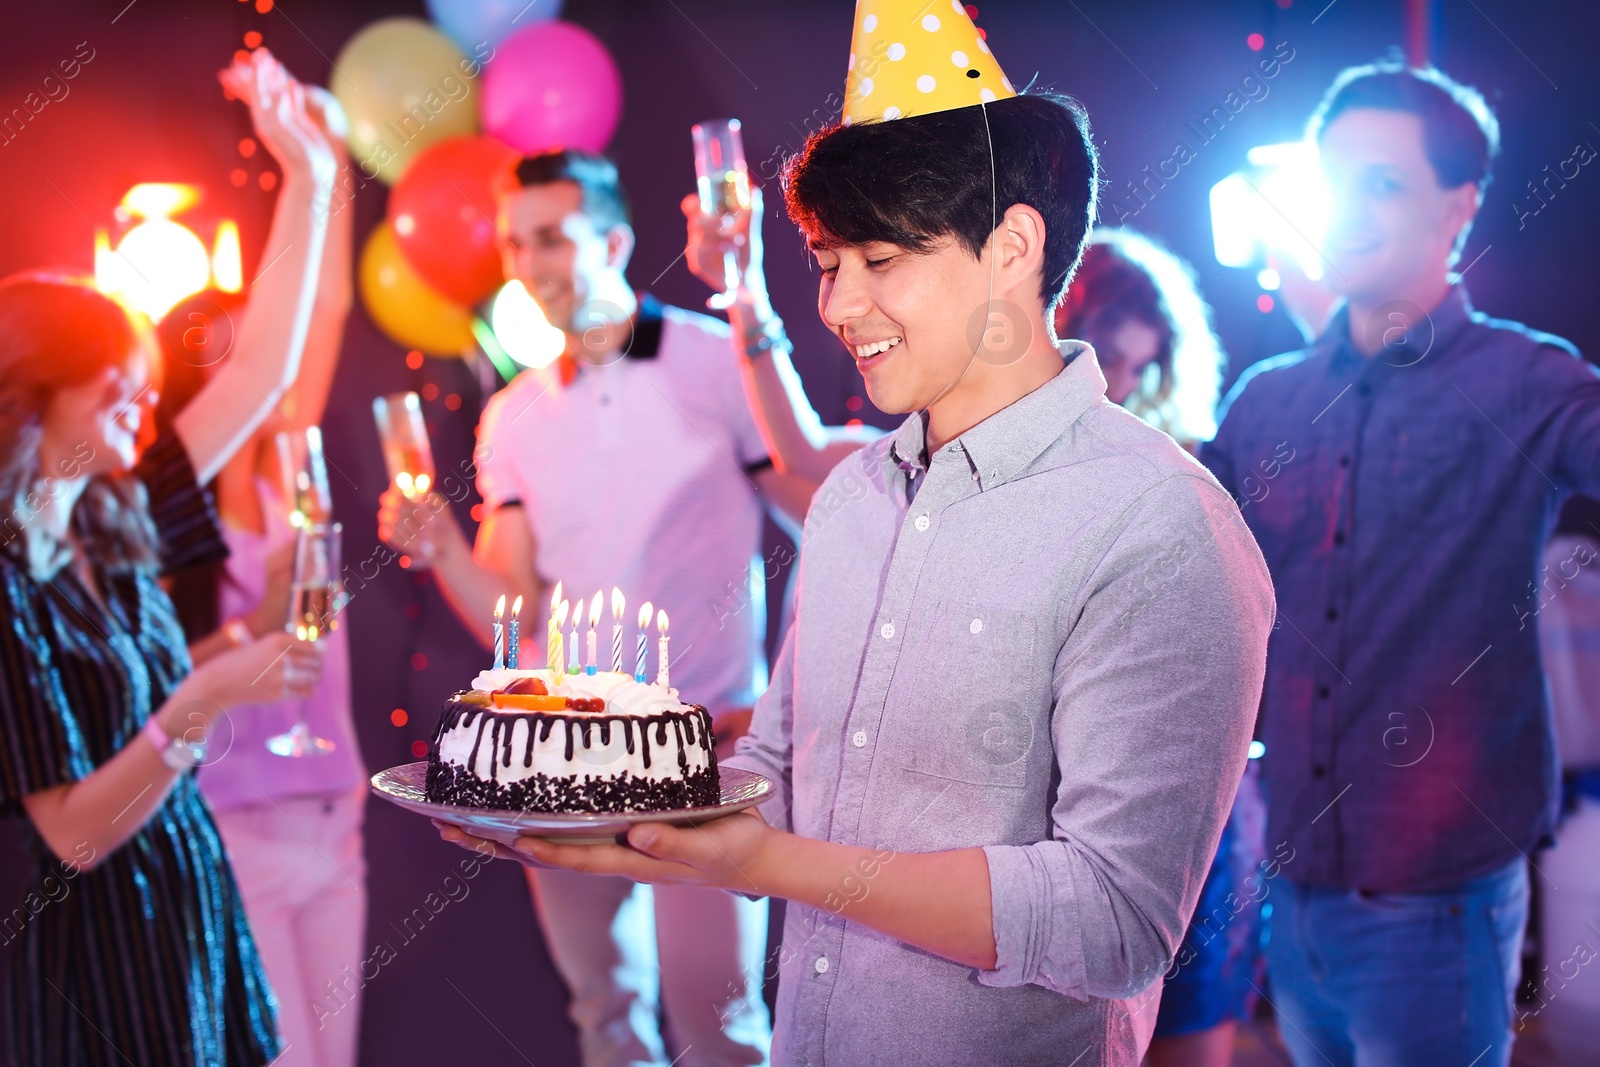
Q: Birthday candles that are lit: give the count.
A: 9